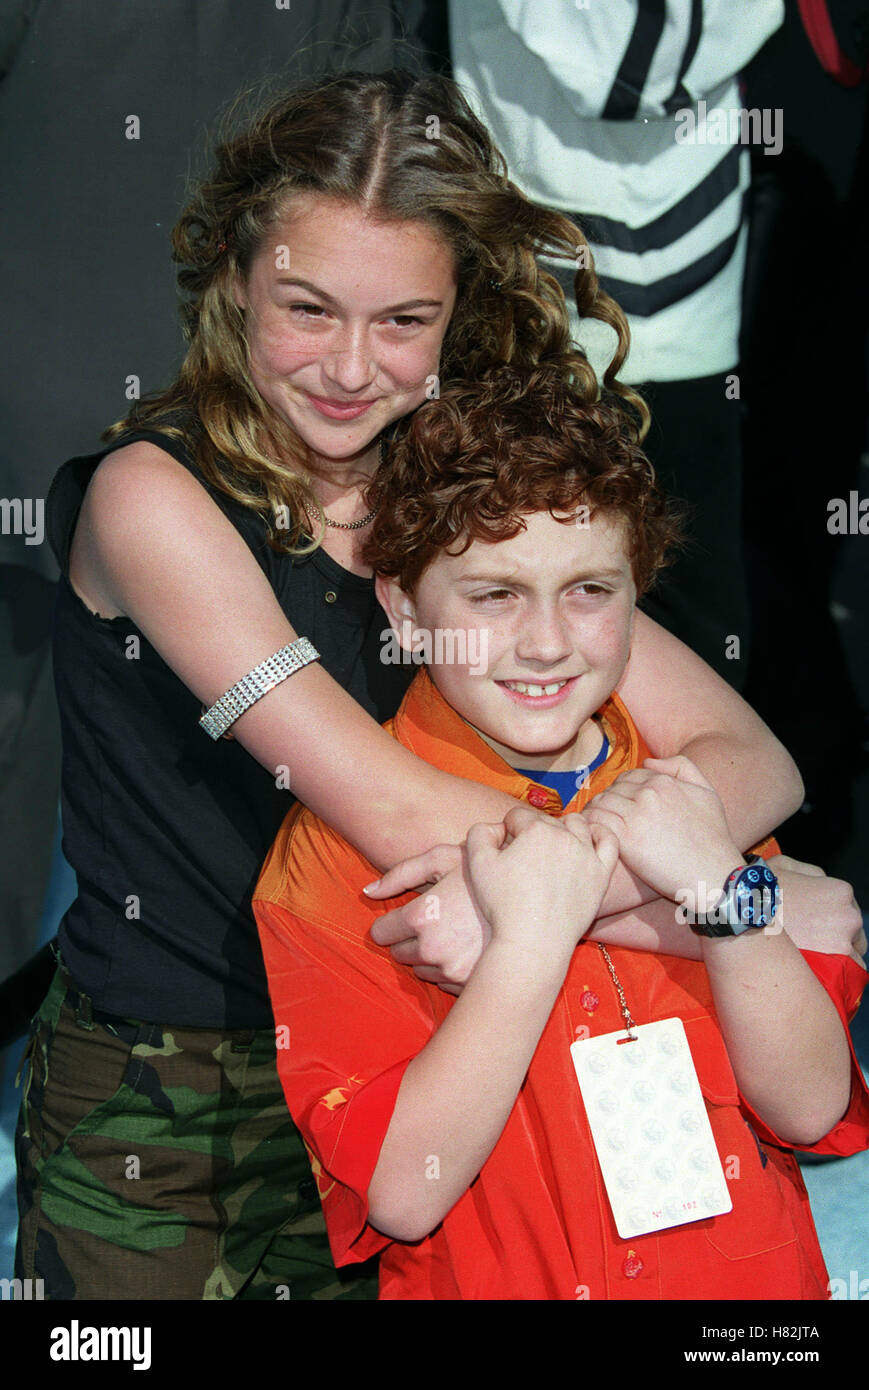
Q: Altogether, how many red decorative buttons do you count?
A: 3